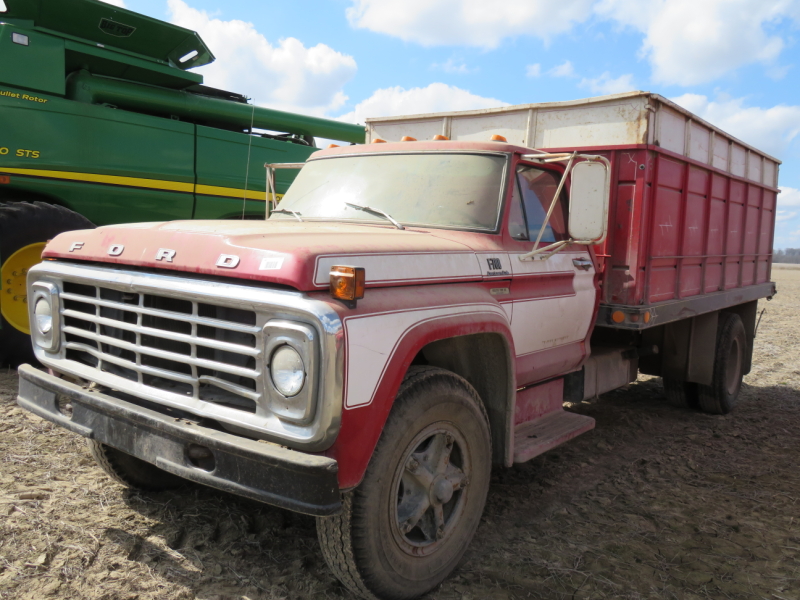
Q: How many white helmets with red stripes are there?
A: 0